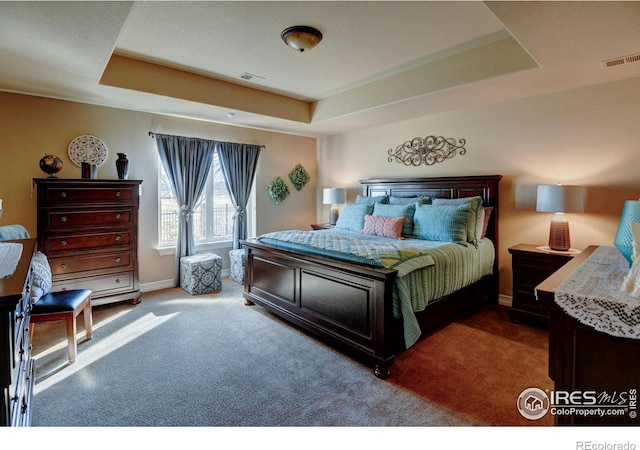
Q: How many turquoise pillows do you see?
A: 6